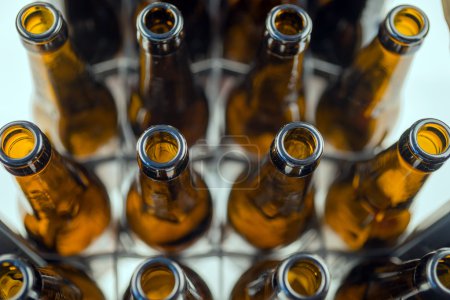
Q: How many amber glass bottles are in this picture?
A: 12